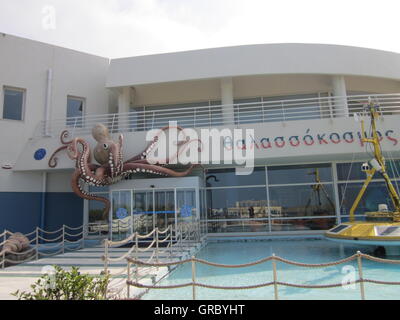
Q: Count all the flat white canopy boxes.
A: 1